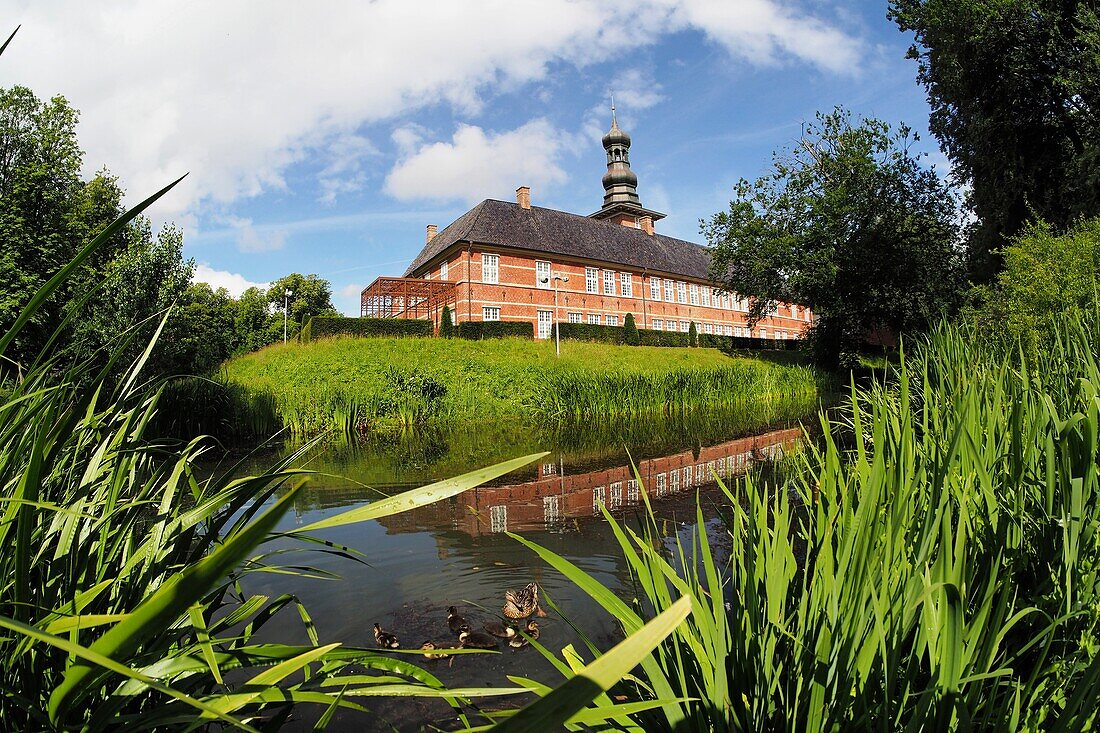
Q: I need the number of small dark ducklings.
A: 6